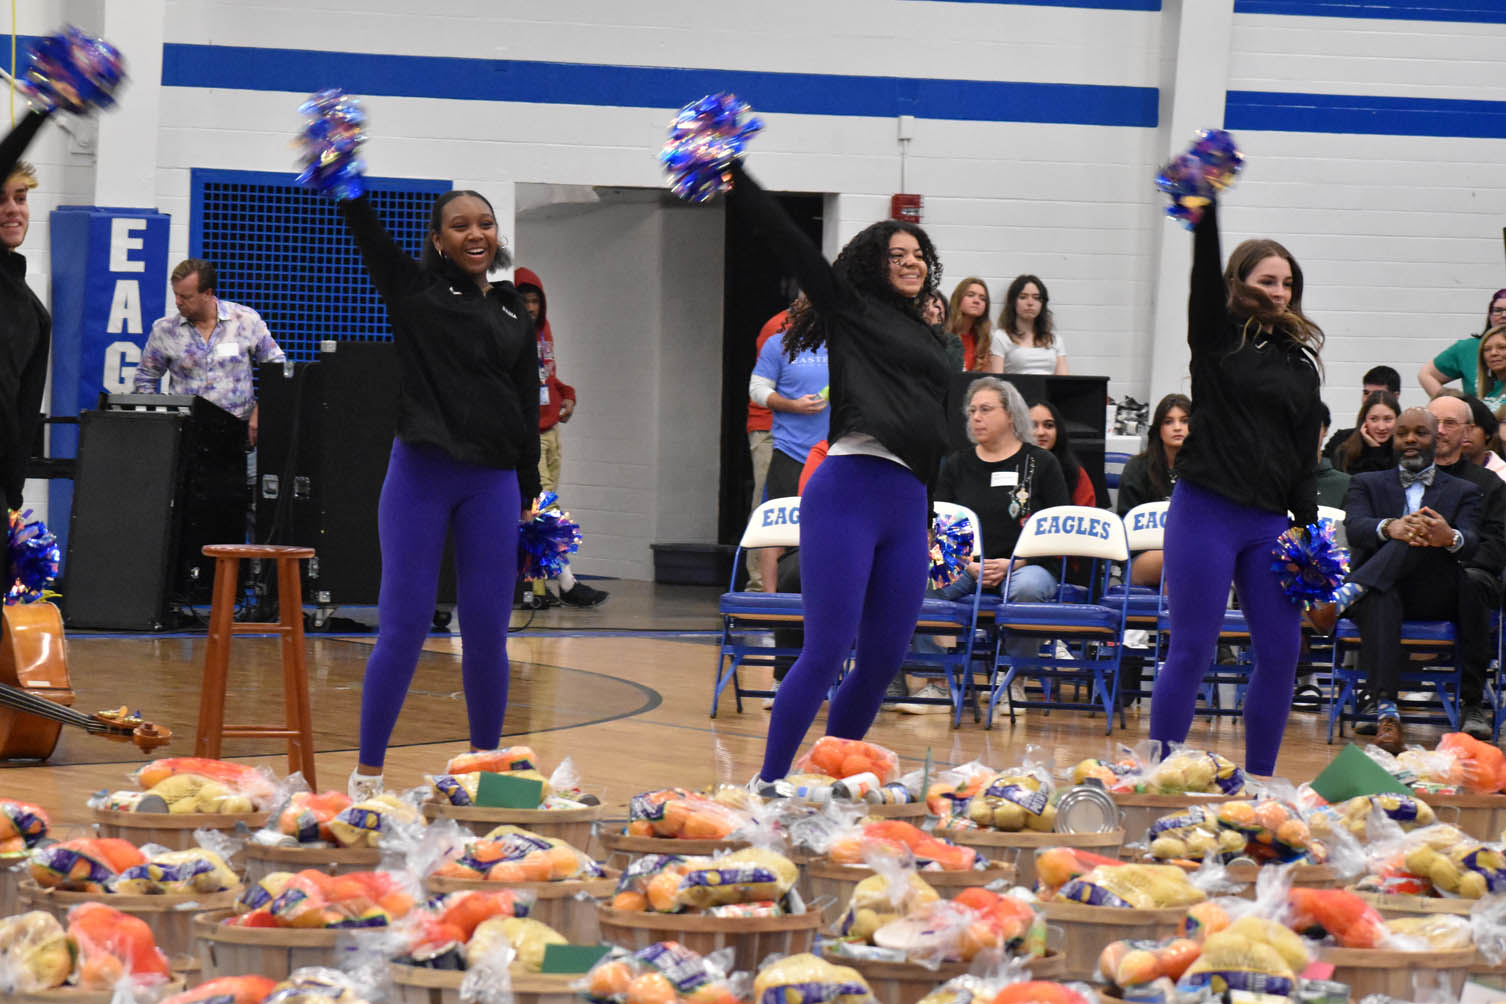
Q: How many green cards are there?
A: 3